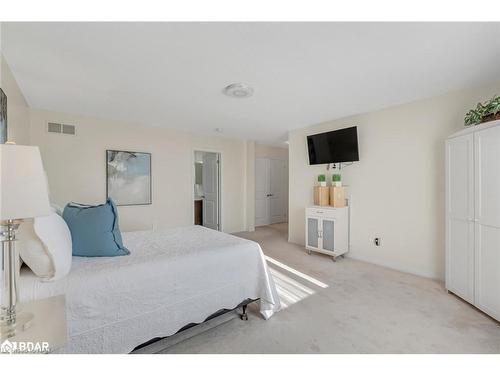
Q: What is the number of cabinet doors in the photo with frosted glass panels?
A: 2